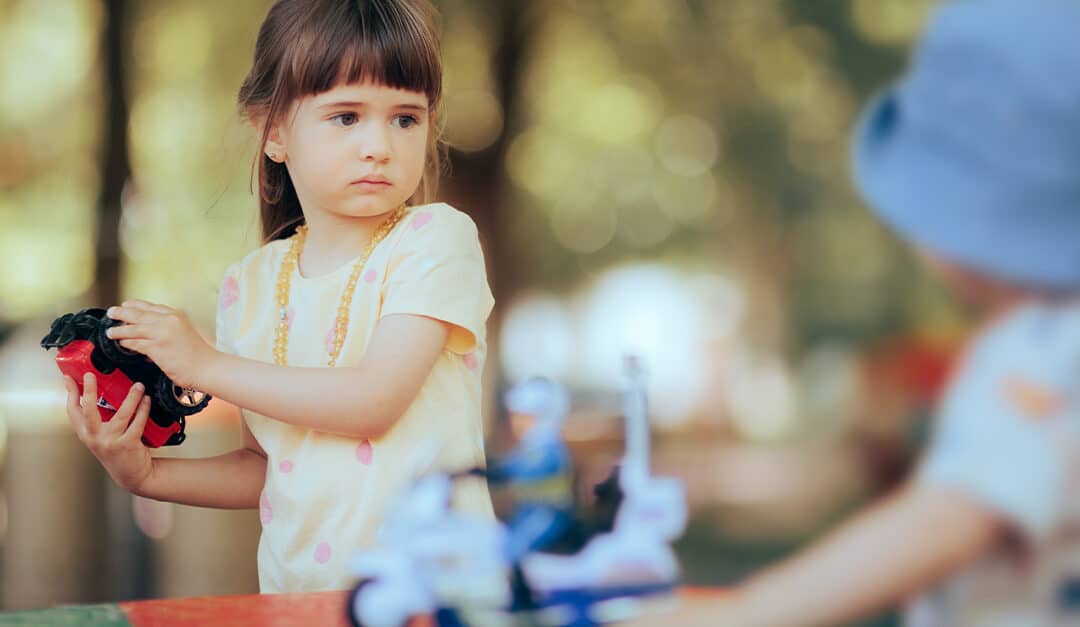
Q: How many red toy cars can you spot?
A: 1